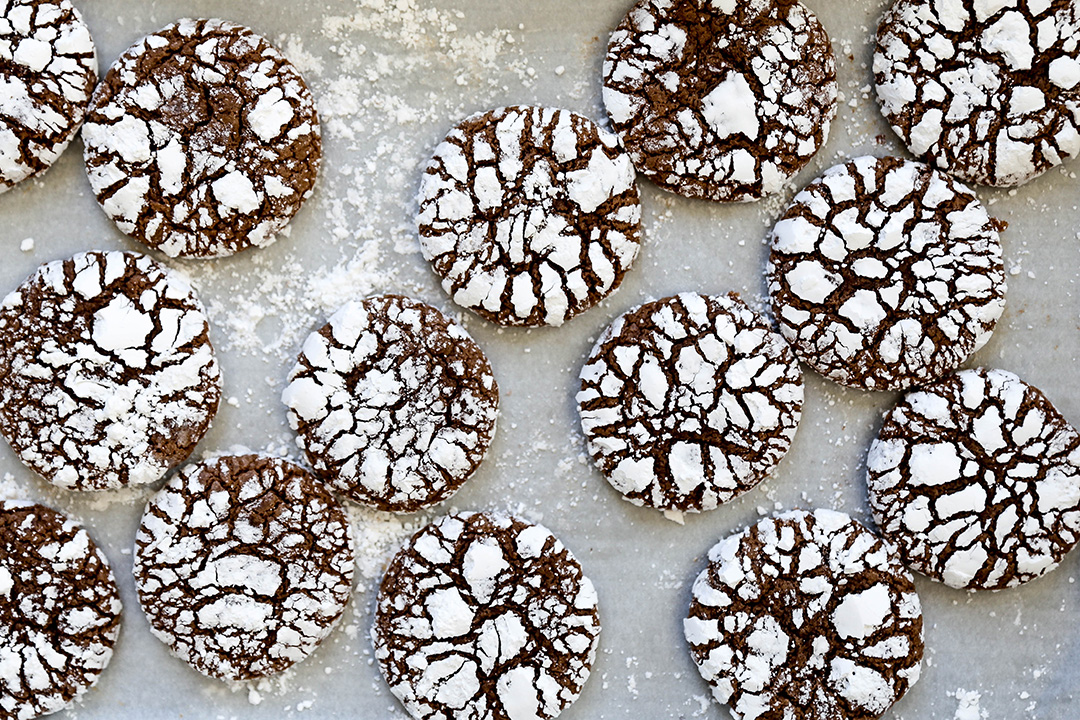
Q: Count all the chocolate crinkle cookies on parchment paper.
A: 14